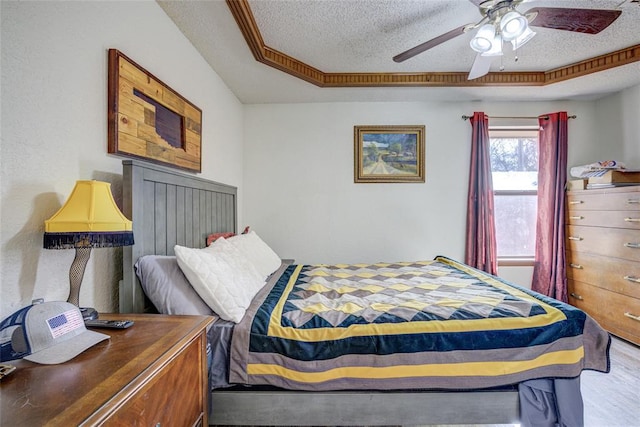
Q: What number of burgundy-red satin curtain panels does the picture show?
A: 2